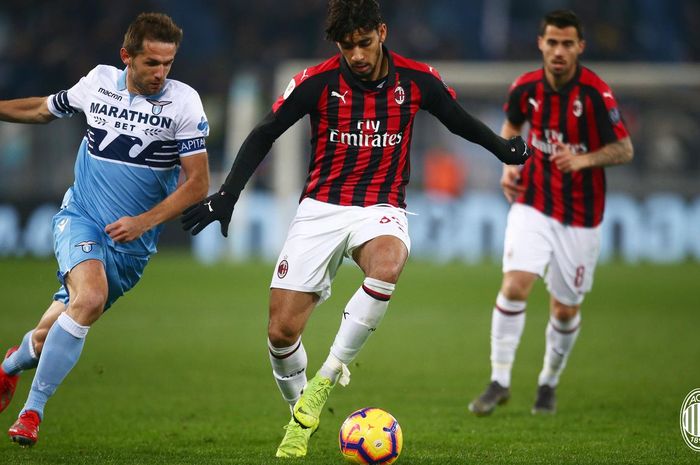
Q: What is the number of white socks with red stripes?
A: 4